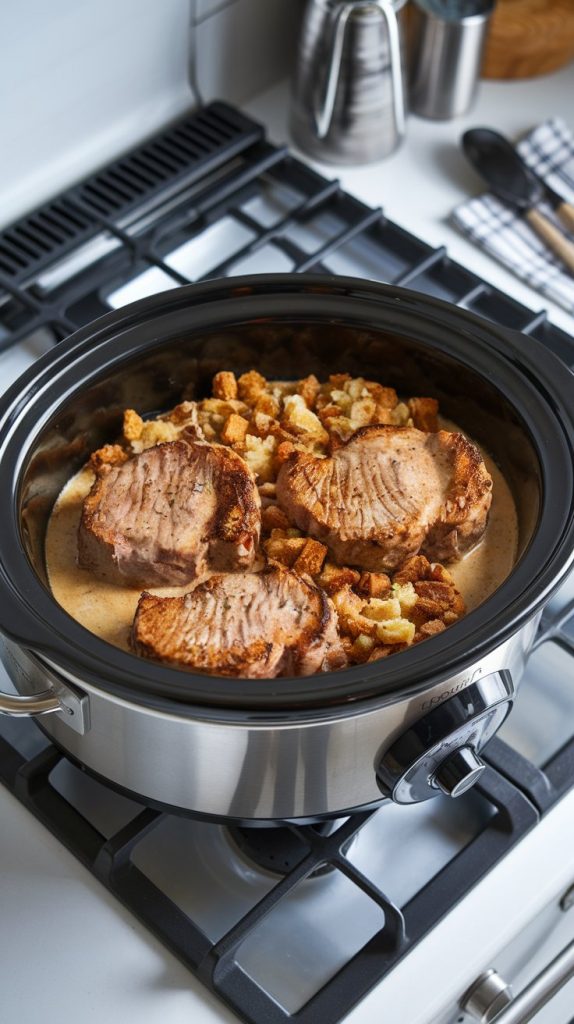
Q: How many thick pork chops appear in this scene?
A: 3